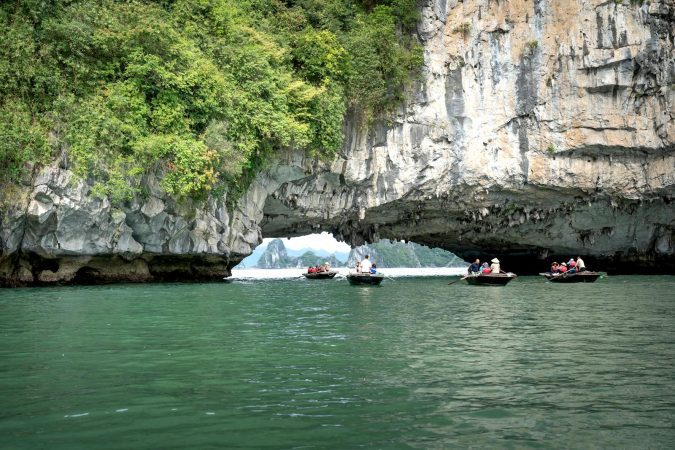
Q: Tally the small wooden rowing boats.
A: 4